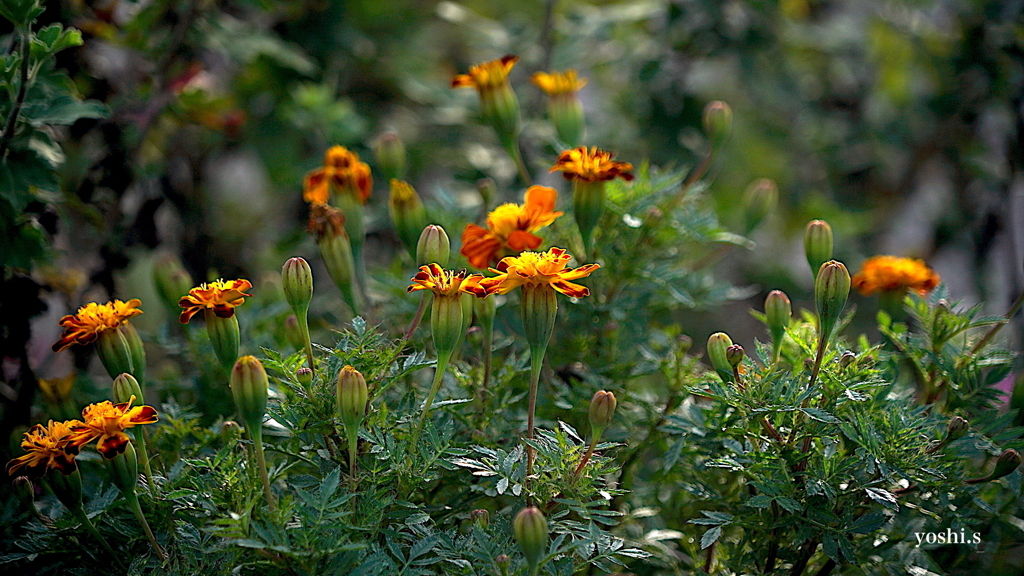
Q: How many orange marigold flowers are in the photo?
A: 12